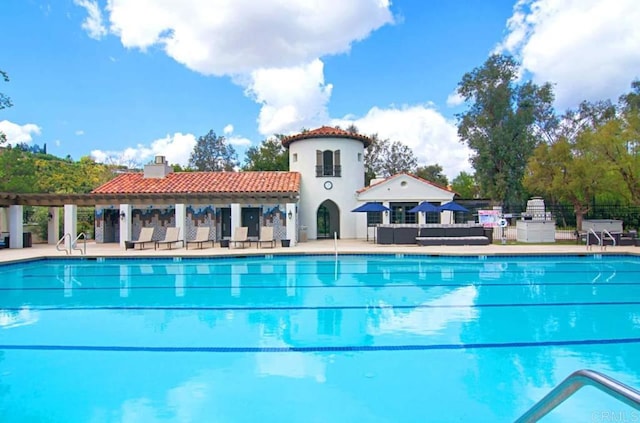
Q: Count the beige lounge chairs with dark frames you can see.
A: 5